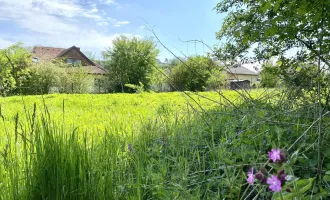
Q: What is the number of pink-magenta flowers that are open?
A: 3